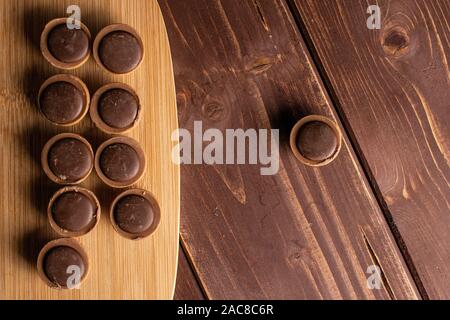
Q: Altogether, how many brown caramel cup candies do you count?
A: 10